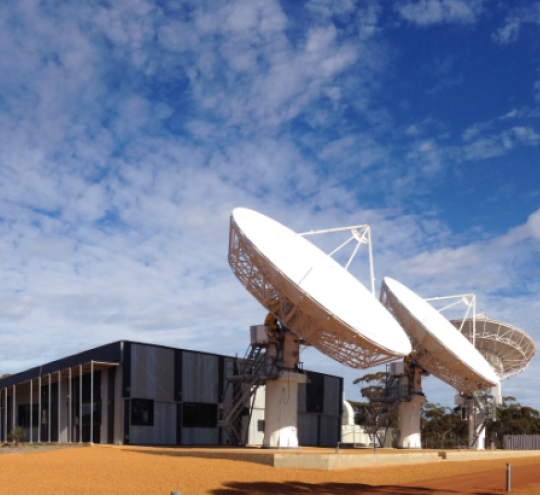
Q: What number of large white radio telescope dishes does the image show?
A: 3